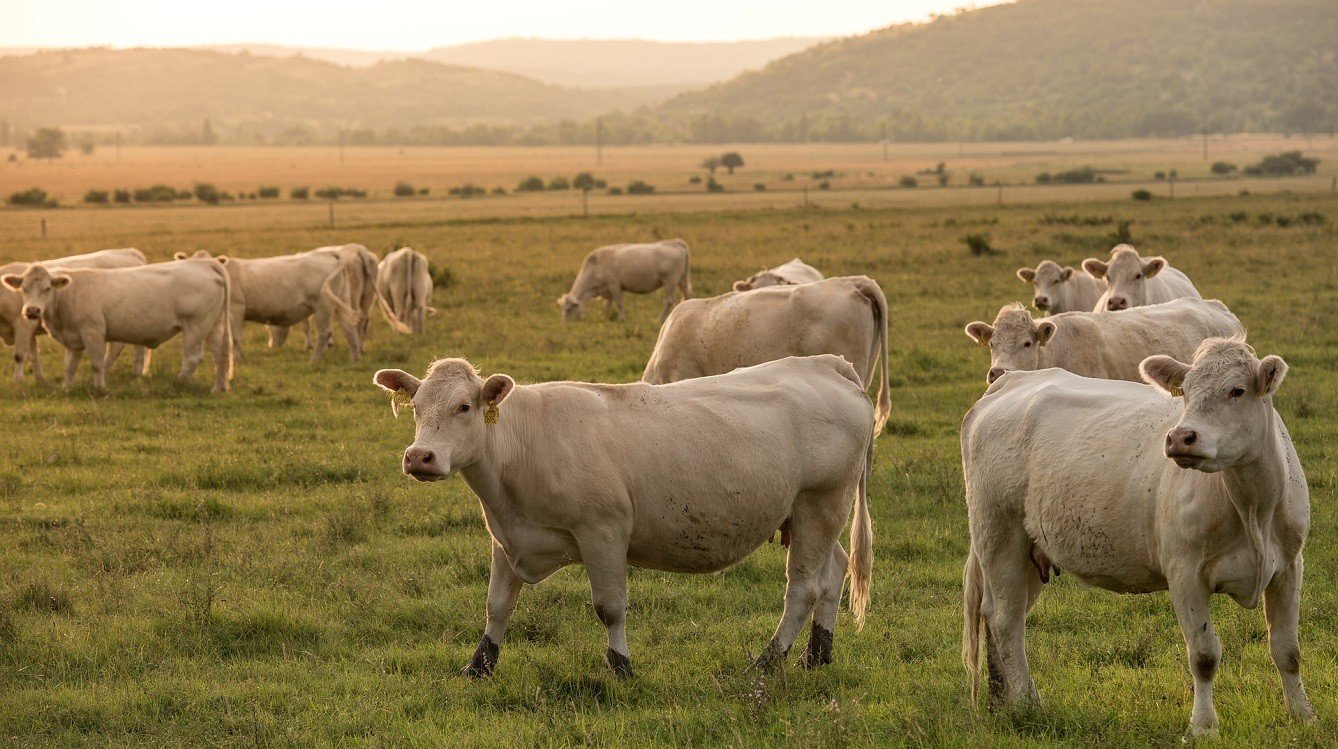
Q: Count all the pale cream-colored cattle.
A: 13